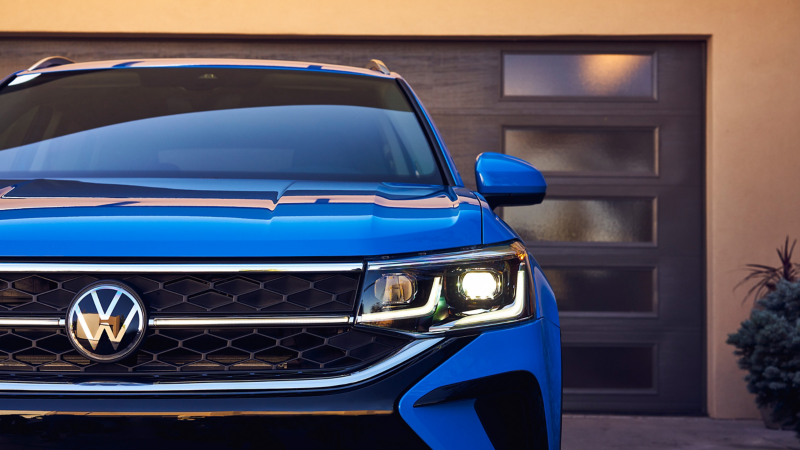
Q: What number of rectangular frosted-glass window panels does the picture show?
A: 5